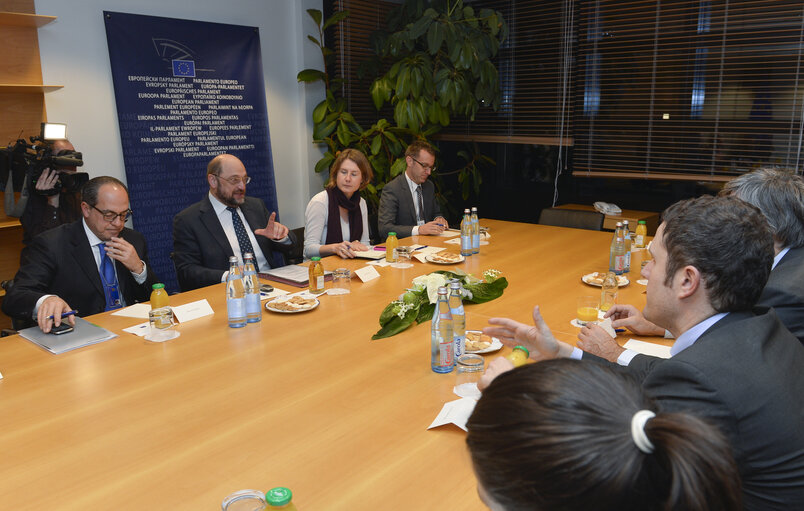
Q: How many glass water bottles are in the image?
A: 8